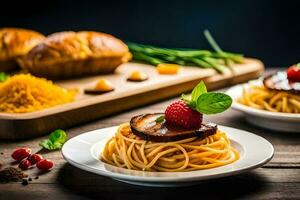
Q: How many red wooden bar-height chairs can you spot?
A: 0